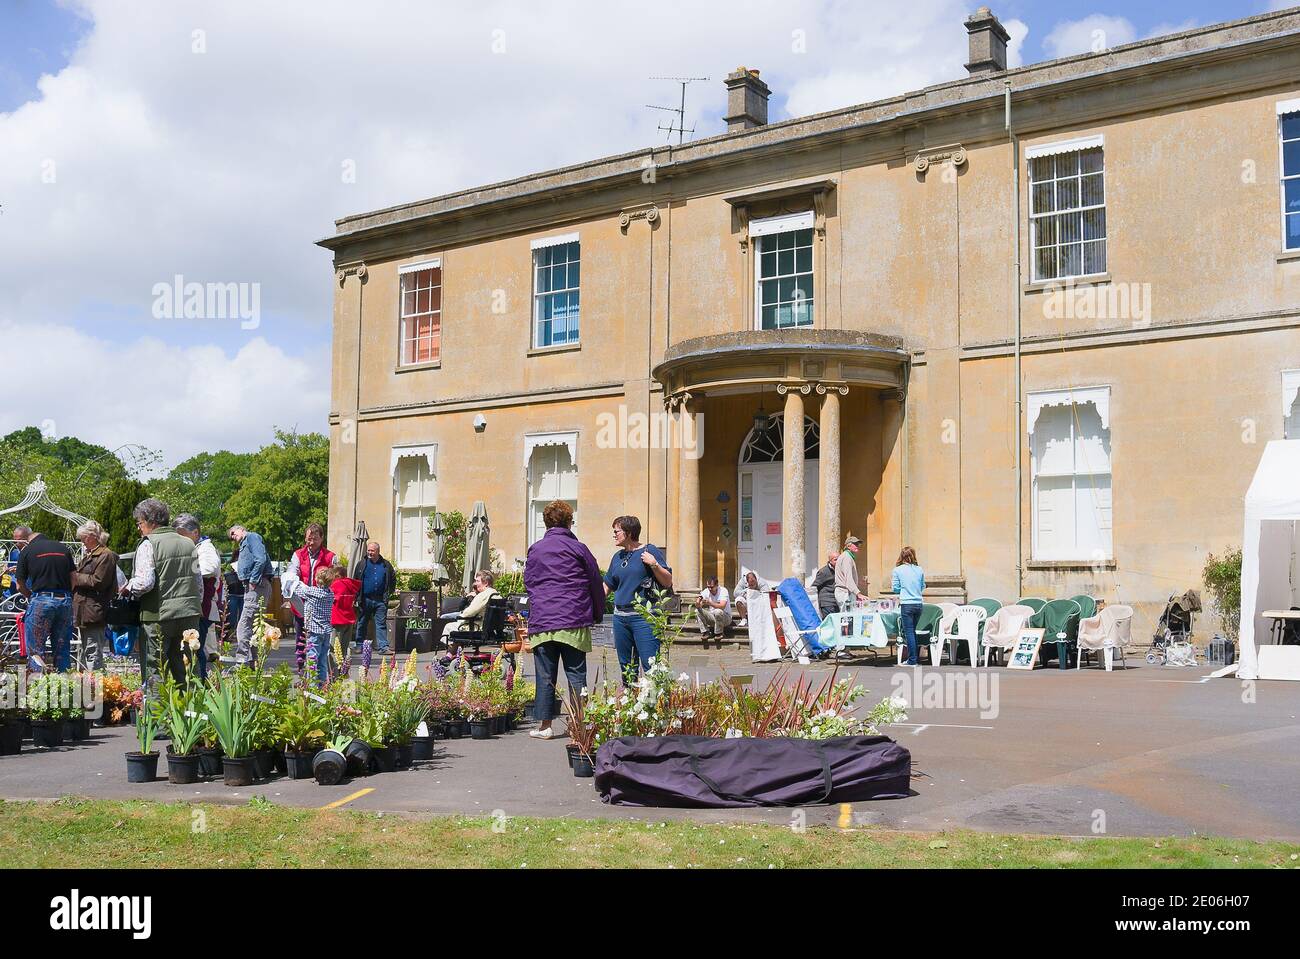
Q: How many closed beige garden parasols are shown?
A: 3